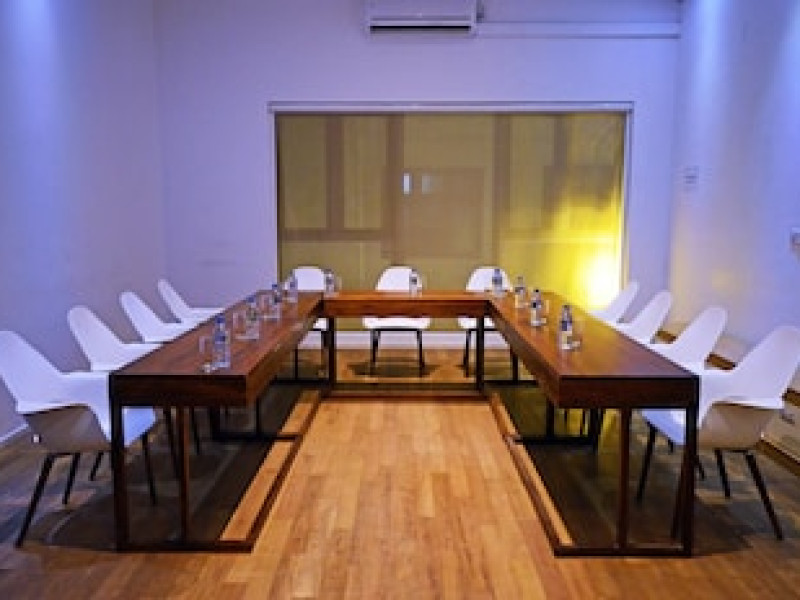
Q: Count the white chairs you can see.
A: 11